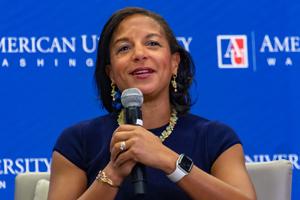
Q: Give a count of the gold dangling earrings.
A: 2